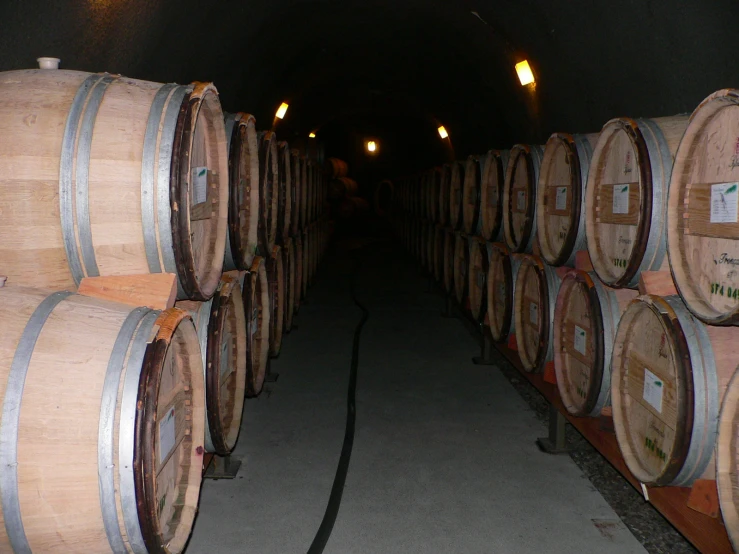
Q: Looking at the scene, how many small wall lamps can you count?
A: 5